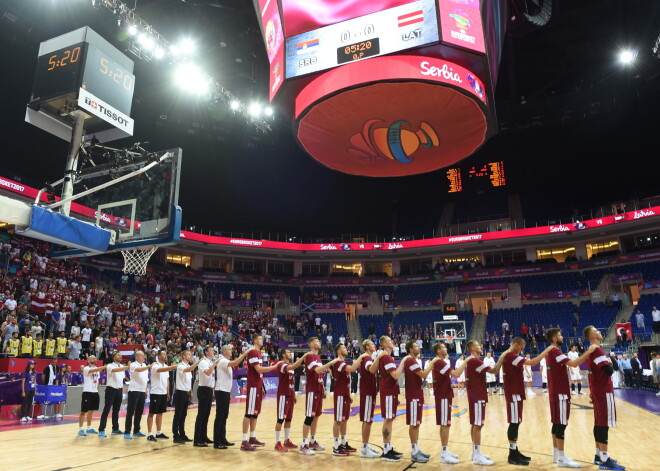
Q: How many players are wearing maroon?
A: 12